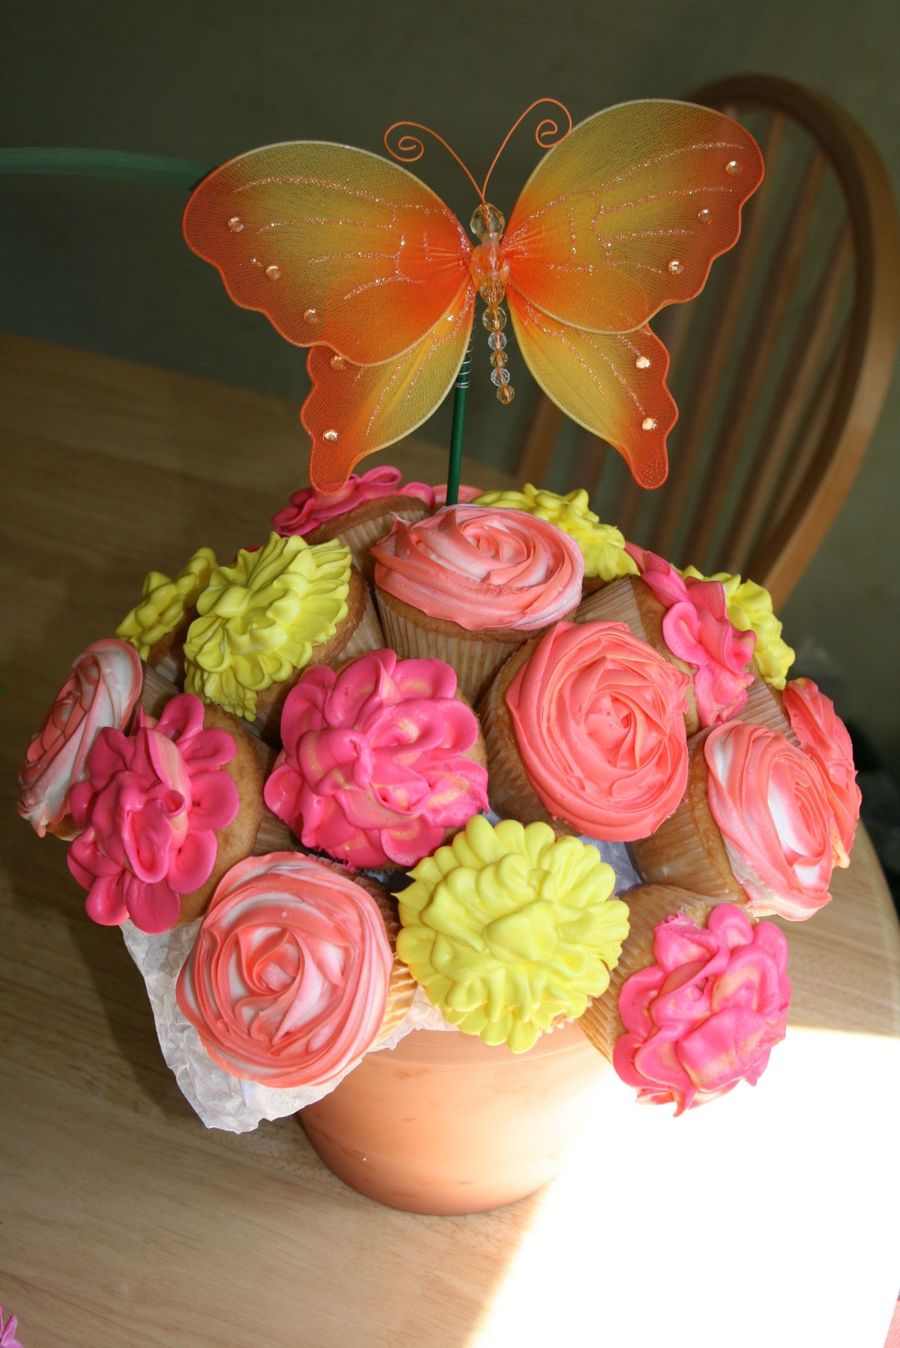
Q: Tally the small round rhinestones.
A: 10